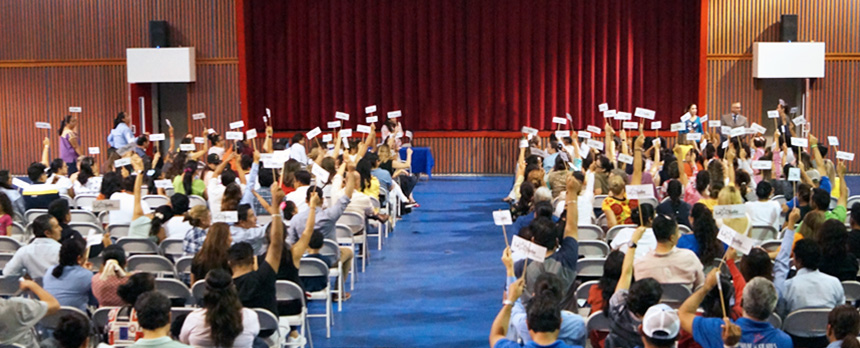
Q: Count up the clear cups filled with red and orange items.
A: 0